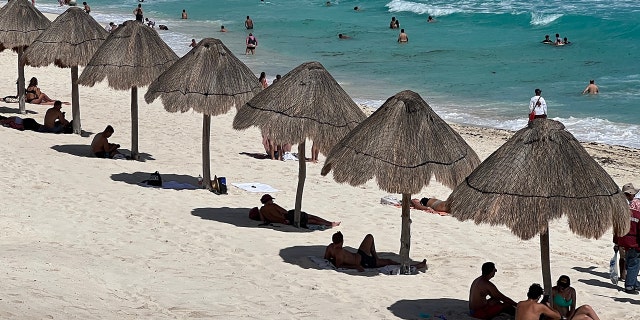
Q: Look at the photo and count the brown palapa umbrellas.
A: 7